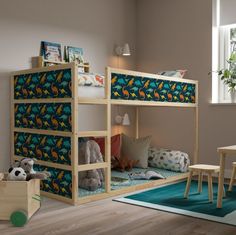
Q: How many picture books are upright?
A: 2